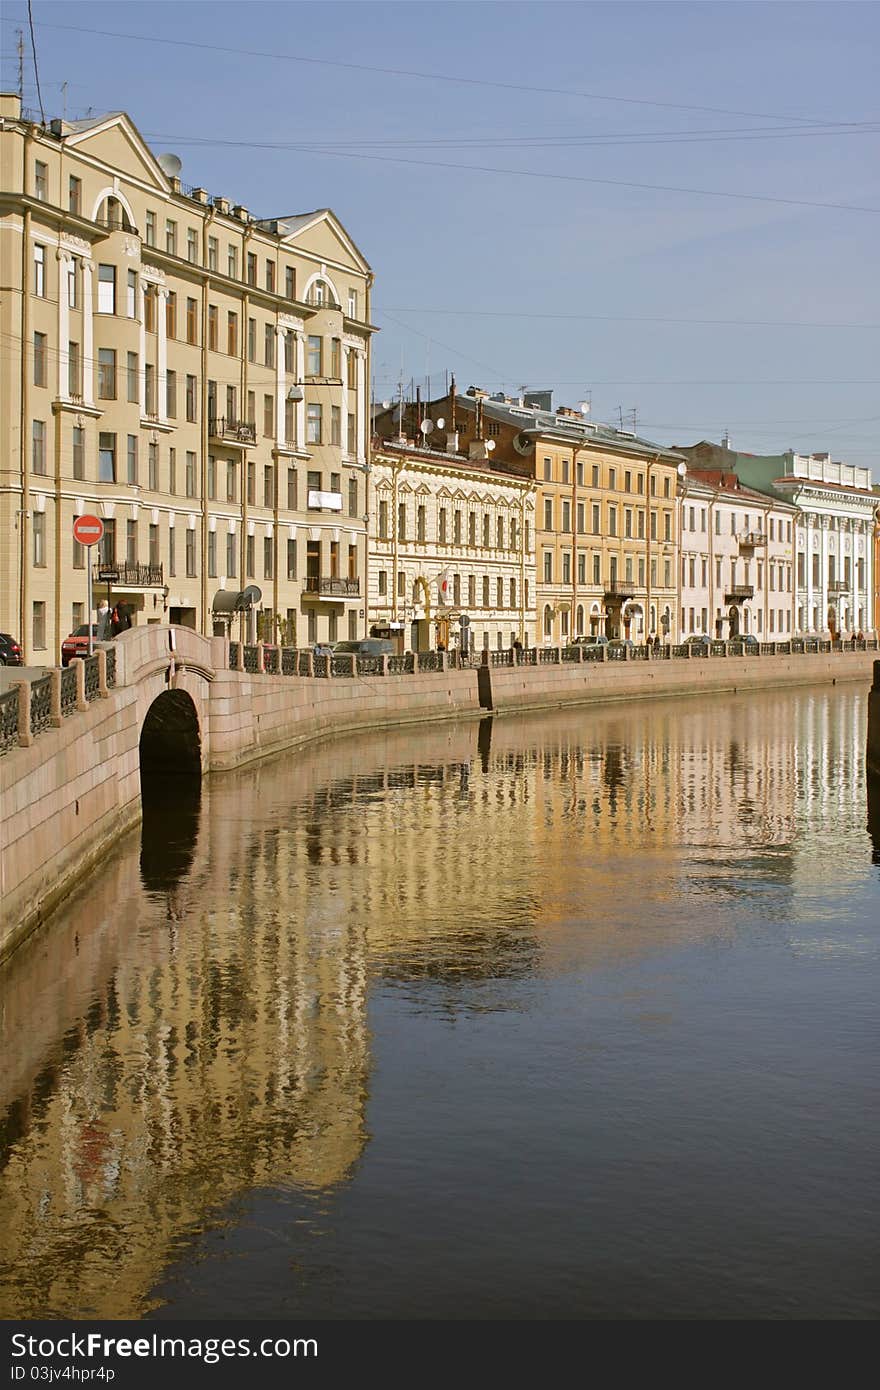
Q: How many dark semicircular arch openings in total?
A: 1